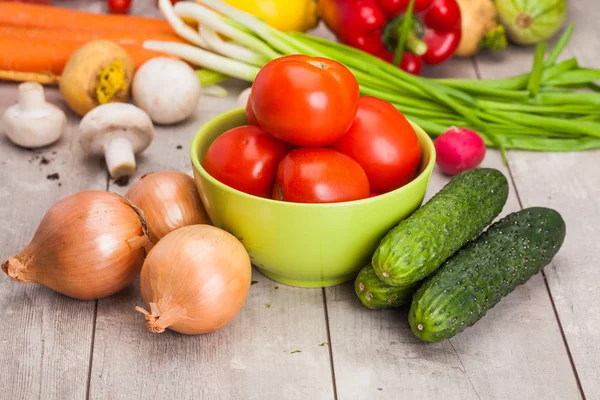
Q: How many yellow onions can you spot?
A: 3